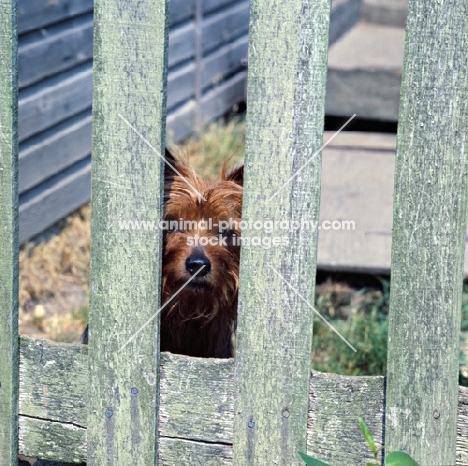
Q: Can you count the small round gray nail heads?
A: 5